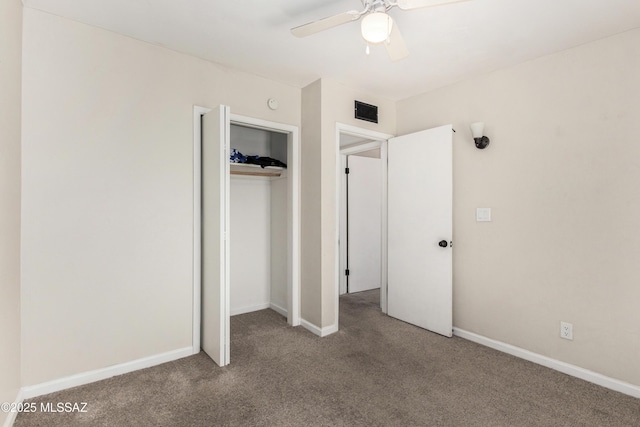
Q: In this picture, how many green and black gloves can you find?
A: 0